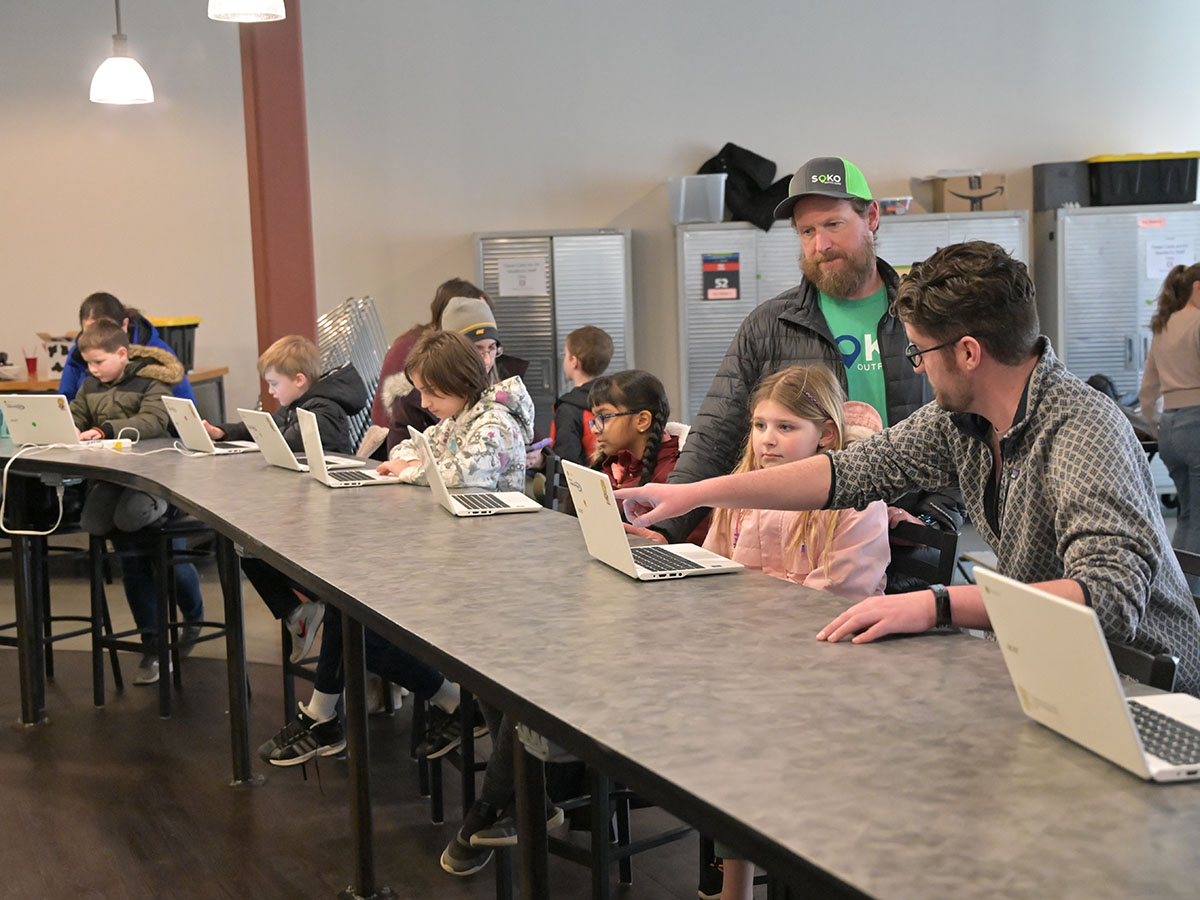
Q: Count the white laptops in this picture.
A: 7